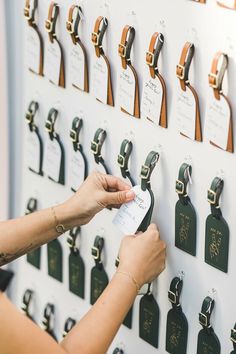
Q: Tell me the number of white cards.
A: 14